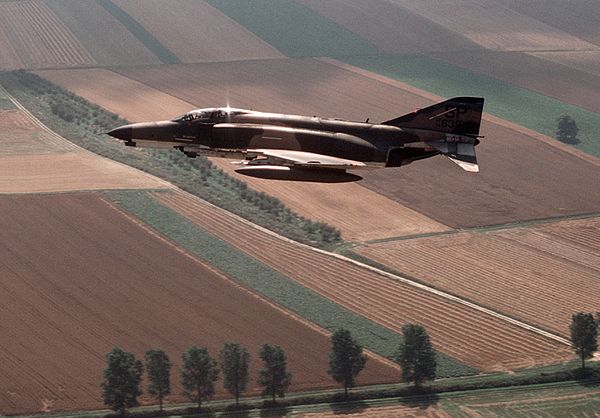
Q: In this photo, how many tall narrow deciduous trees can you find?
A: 8